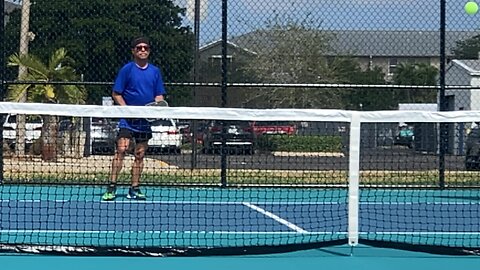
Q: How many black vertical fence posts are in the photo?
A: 3